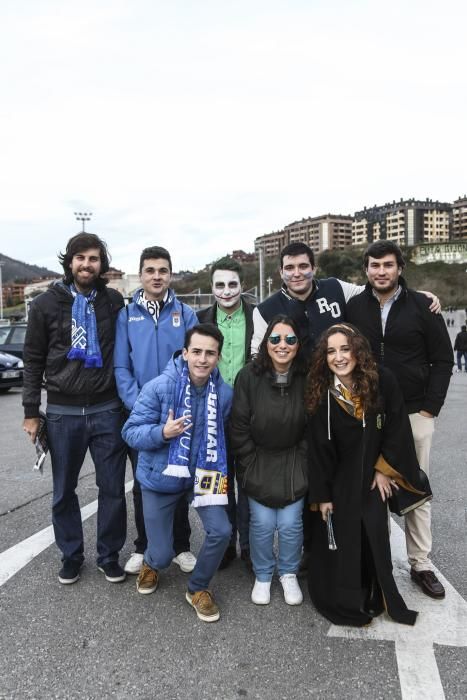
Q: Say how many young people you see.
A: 8